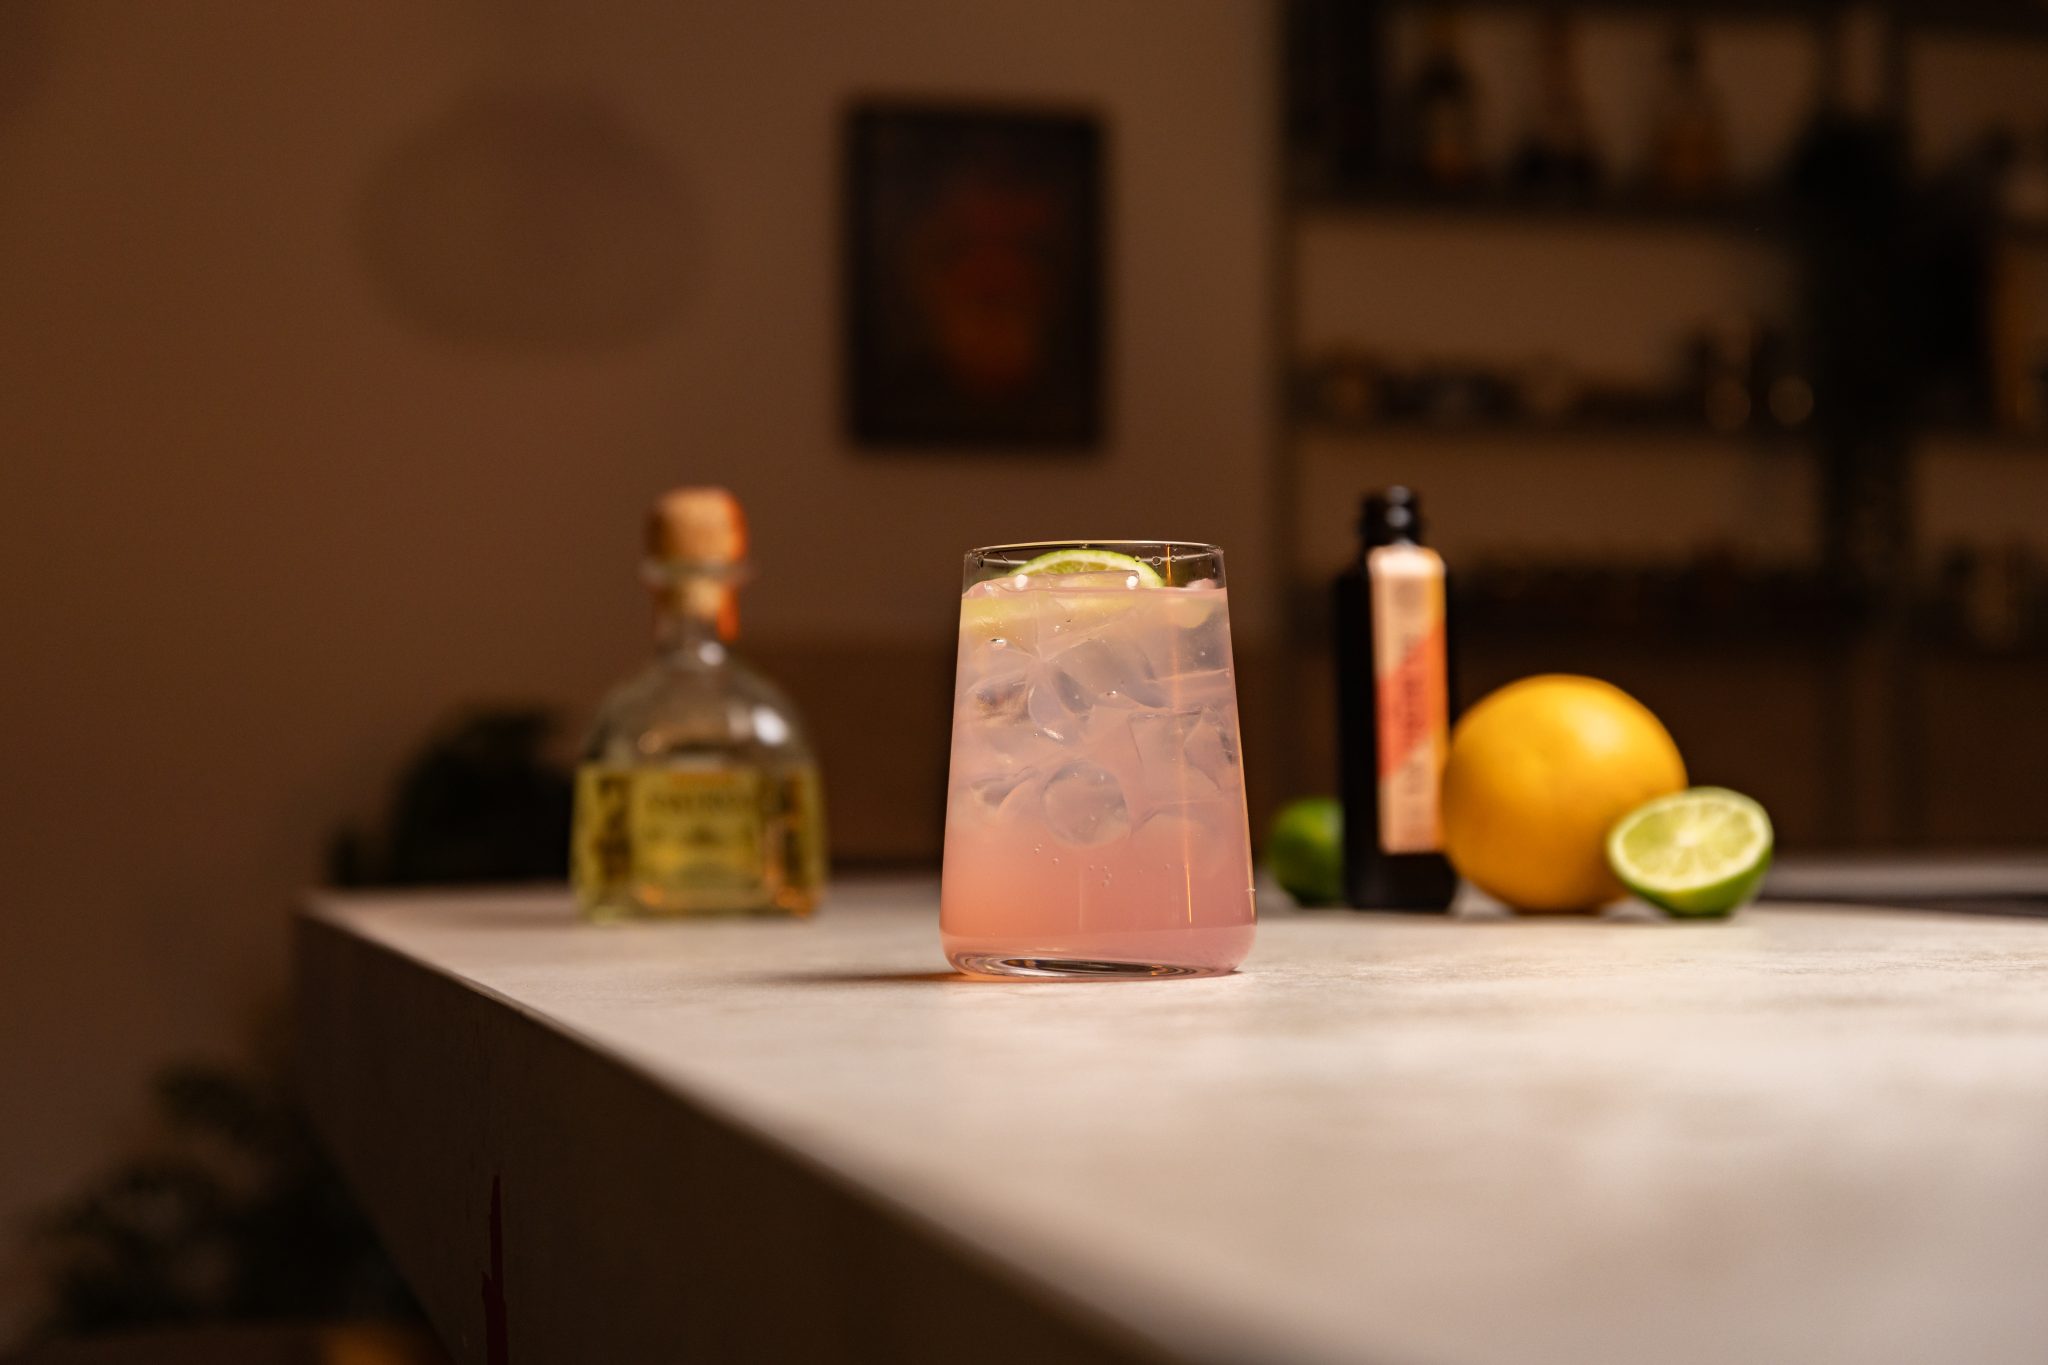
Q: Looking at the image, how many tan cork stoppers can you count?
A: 1